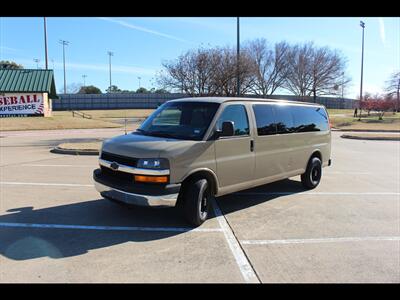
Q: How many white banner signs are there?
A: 1